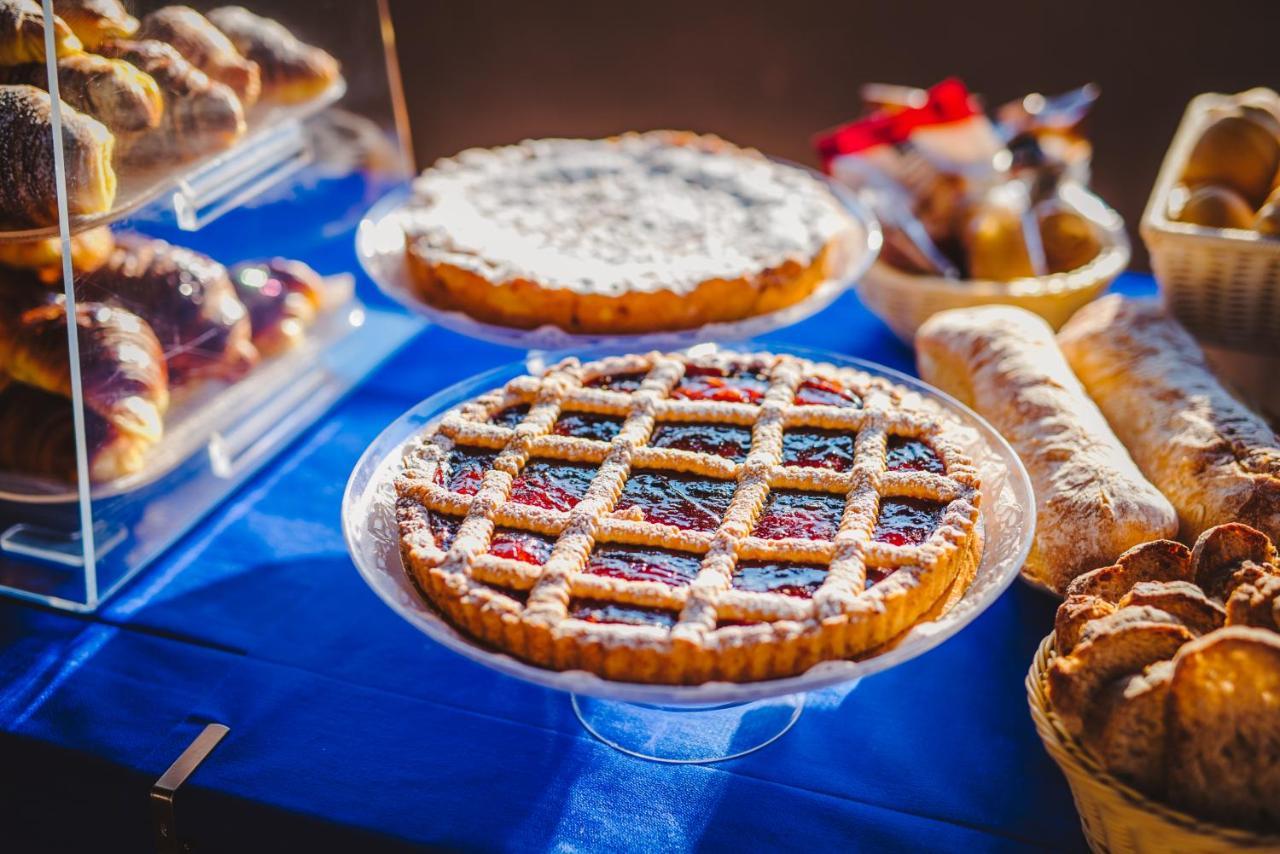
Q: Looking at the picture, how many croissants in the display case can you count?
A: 12